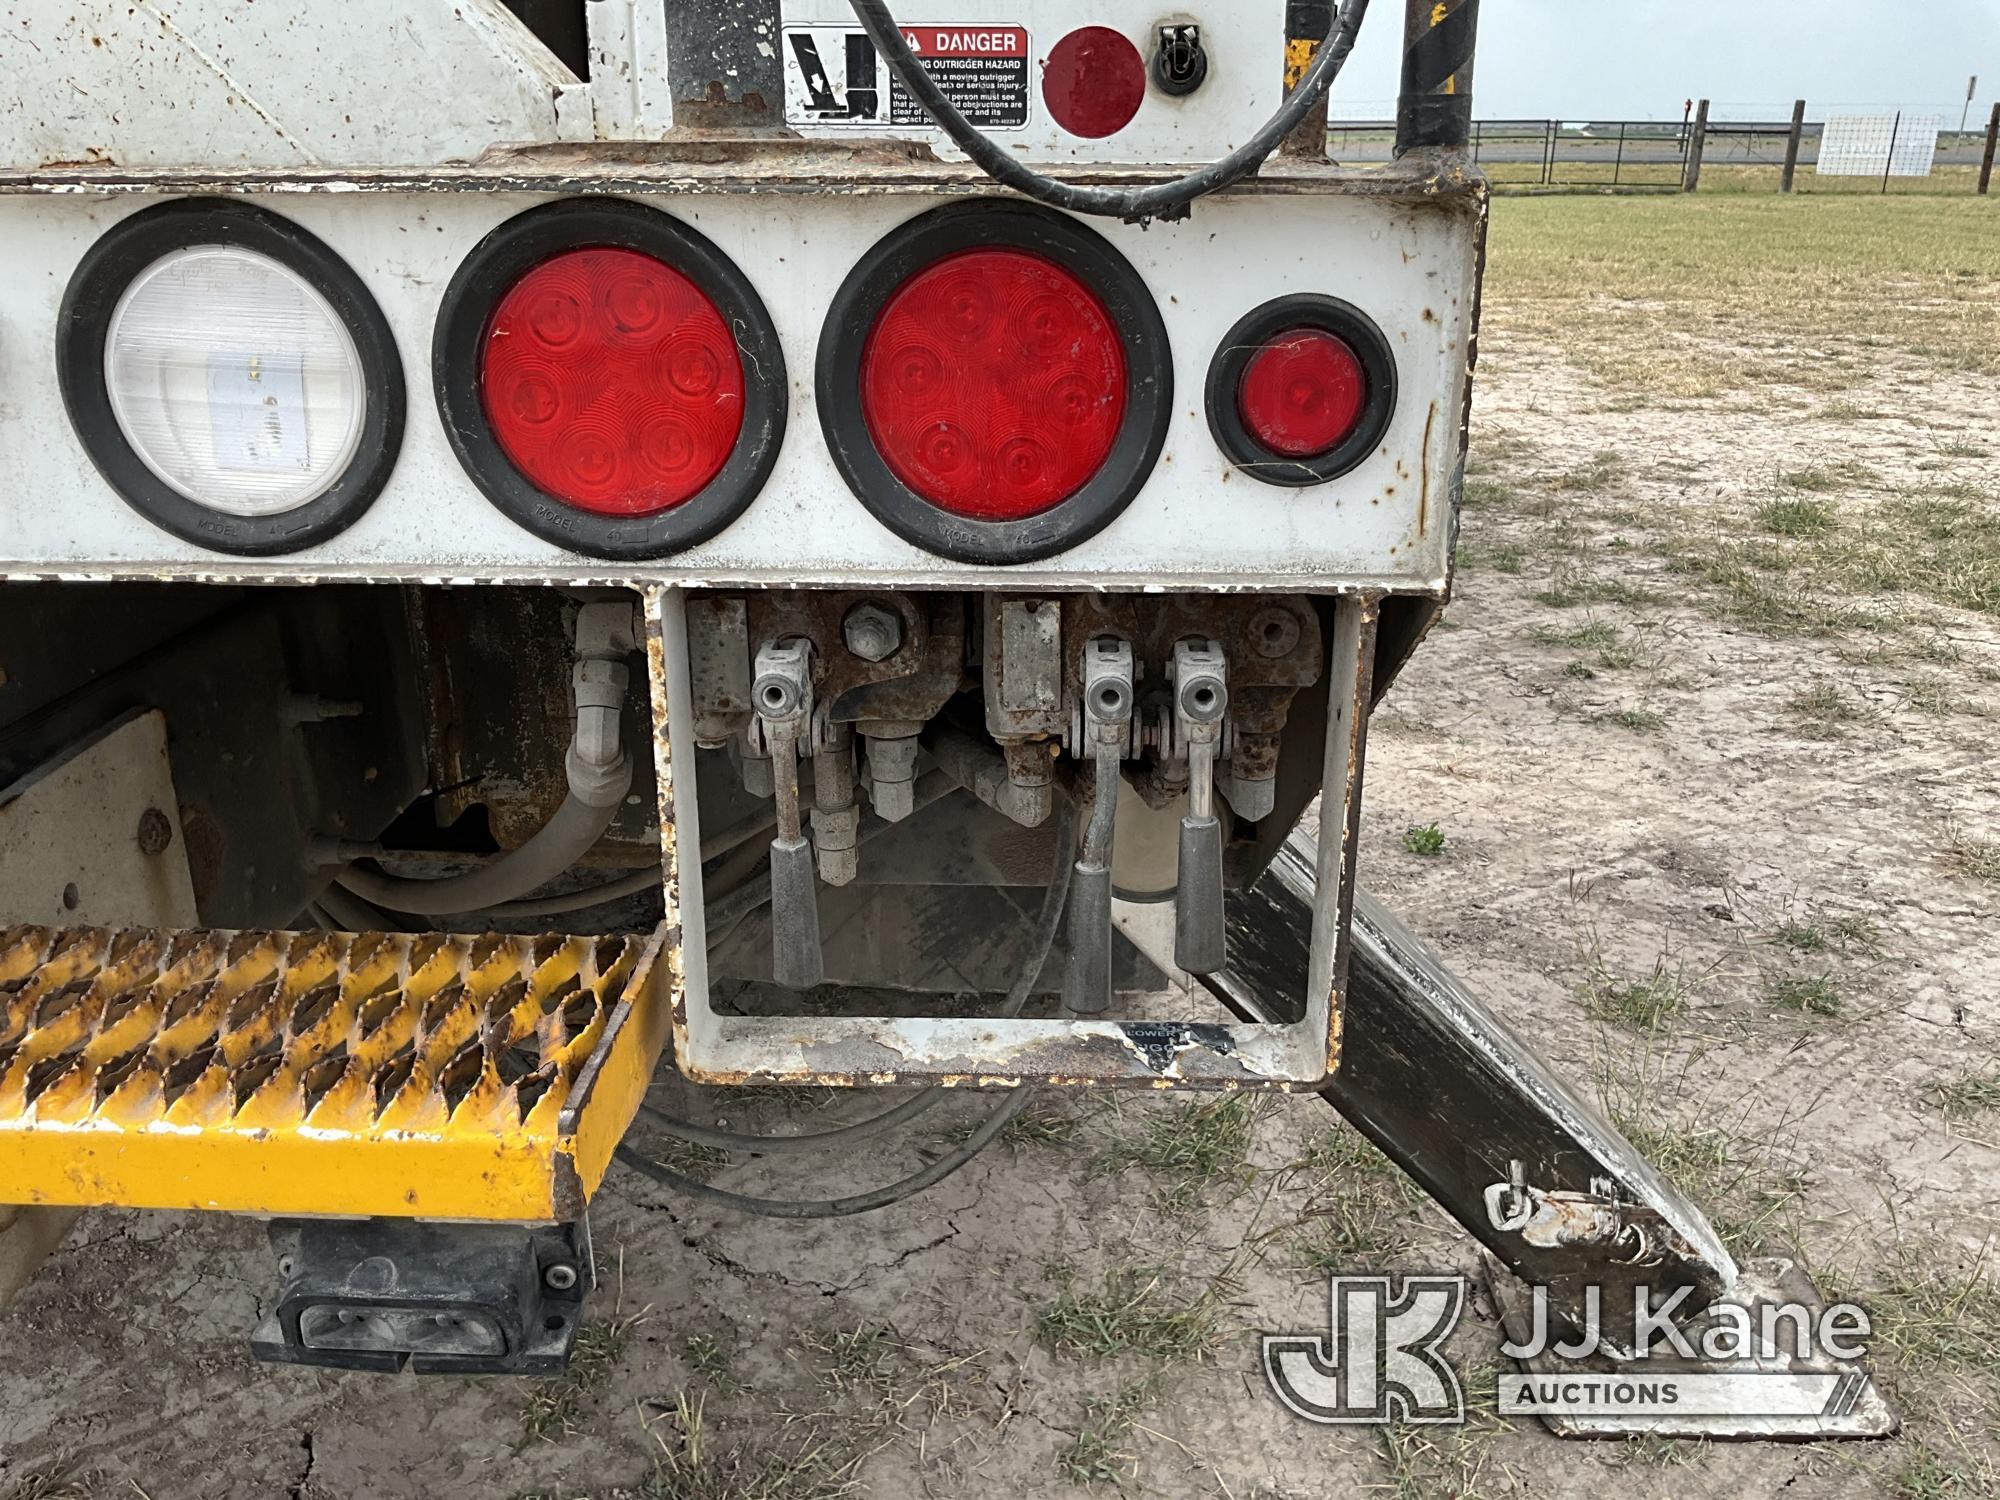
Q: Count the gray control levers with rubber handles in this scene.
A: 3